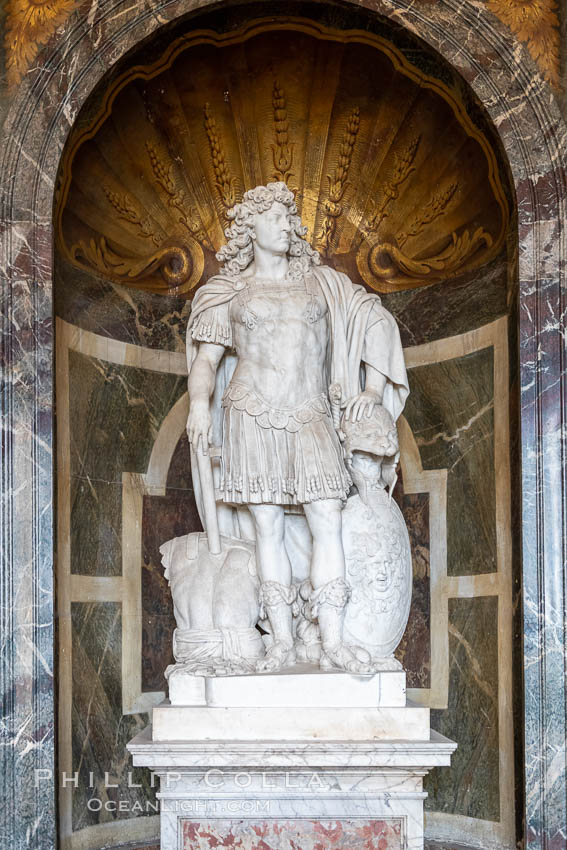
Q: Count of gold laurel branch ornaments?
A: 7